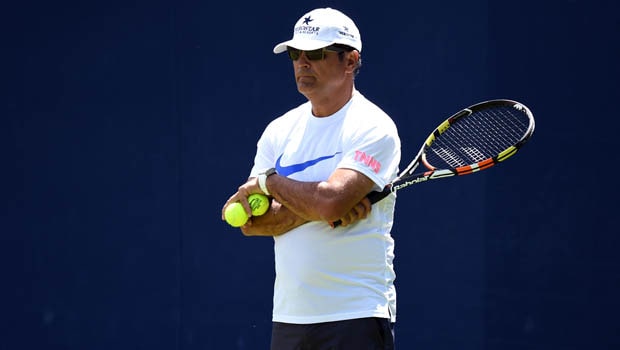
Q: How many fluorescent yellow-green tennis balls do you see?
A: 2